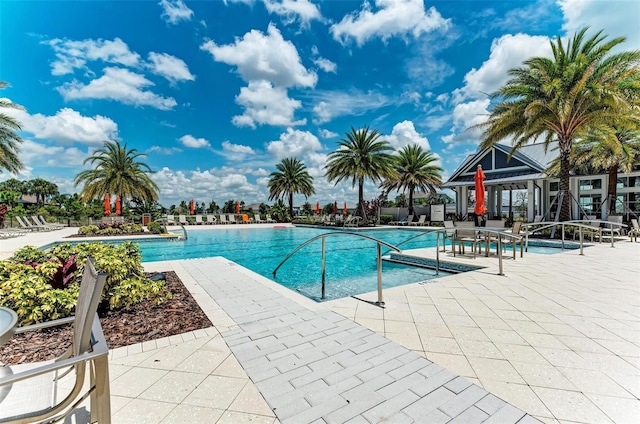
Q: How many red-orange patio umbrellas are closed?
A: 8